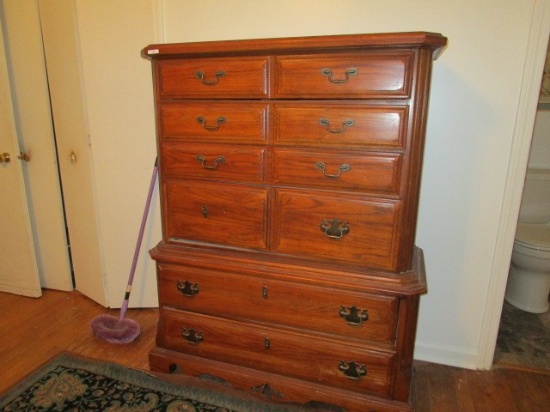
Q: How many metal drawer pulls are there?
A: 11